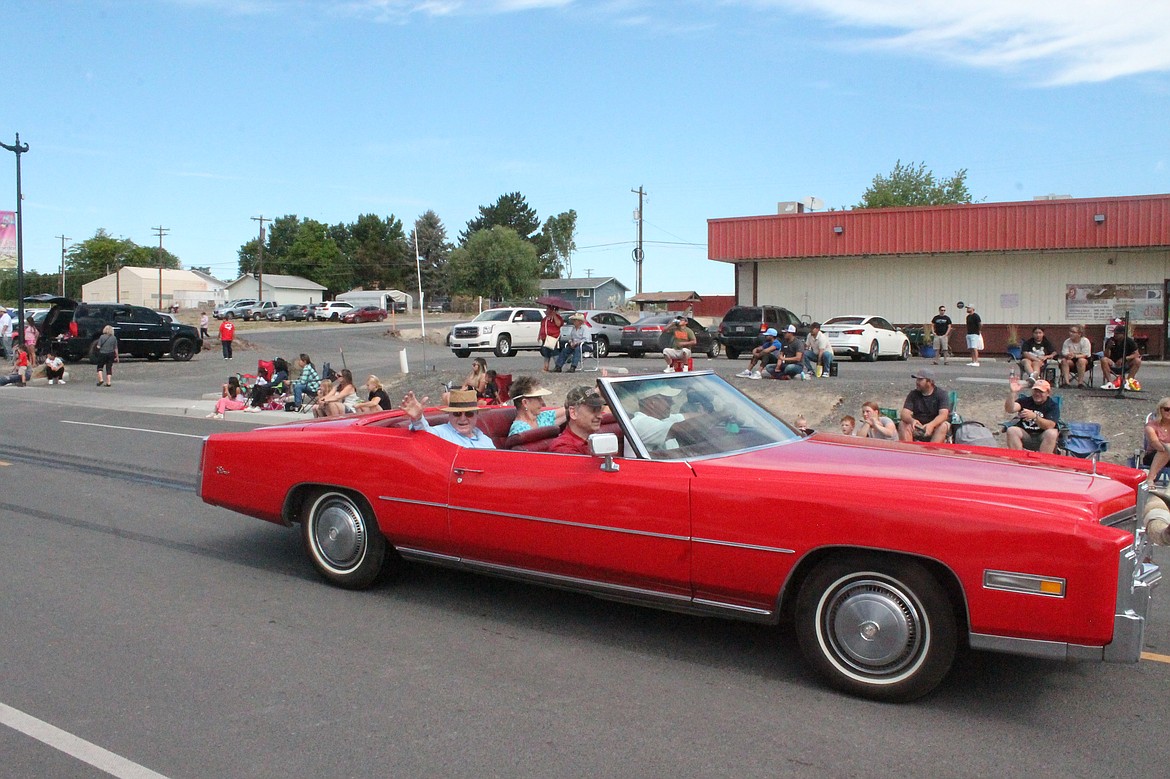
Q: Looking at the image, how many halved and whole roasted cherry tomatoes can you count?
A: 0